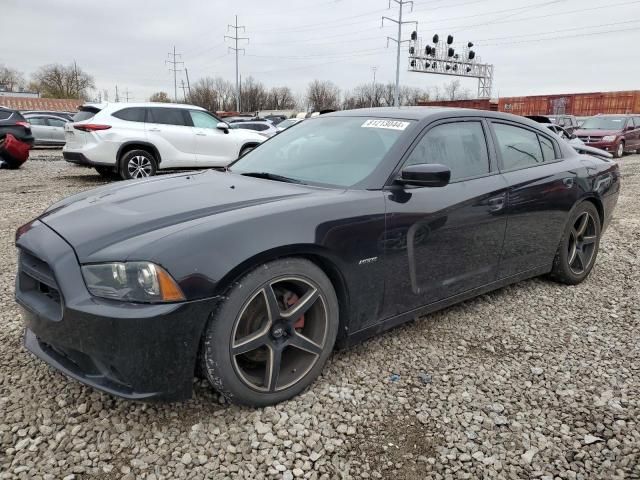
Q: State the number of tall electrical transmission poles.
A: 3